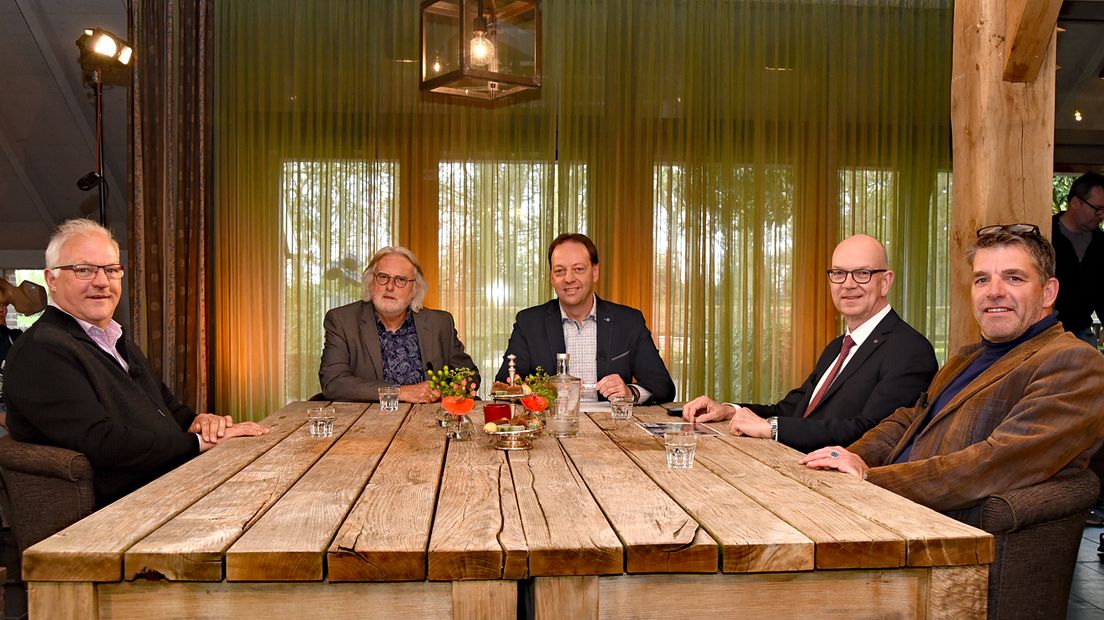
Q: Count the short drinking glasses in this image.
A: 4